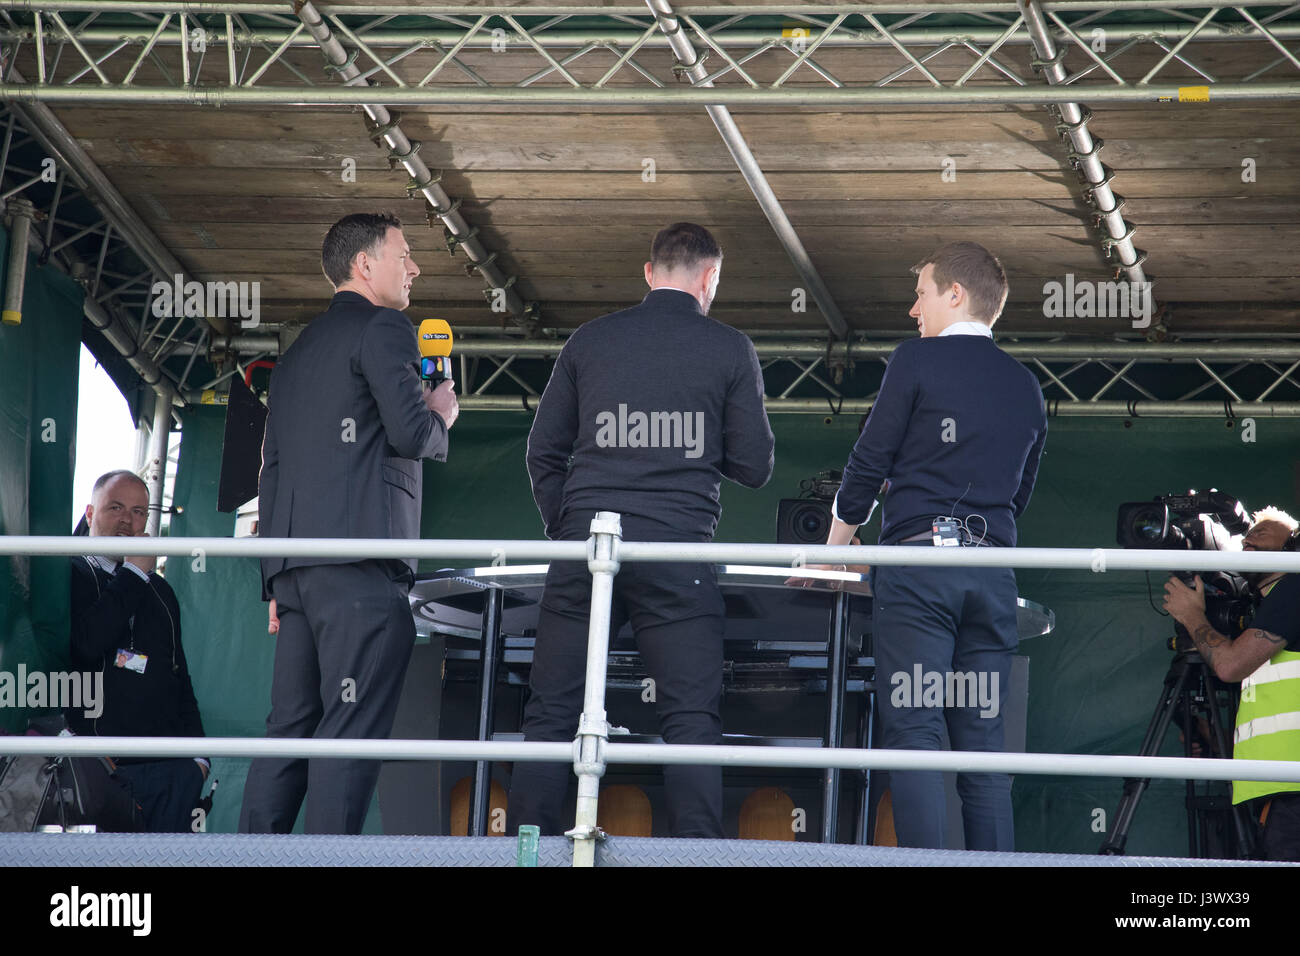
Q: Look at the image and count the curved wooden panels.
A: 4